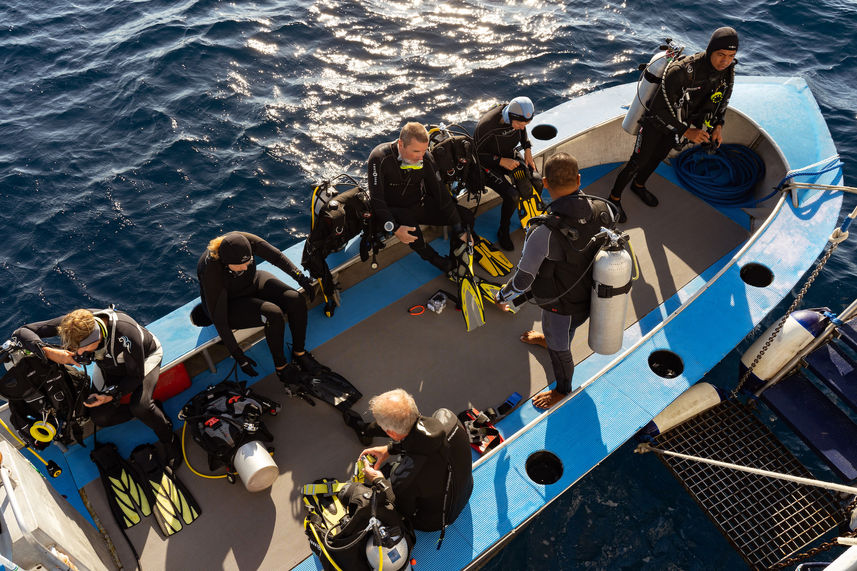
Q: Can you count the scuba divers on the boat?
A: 7